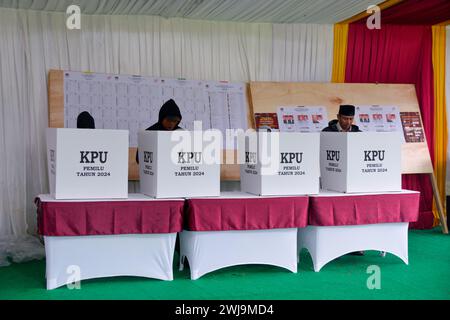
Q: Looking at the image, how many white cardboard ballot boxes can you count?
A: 4